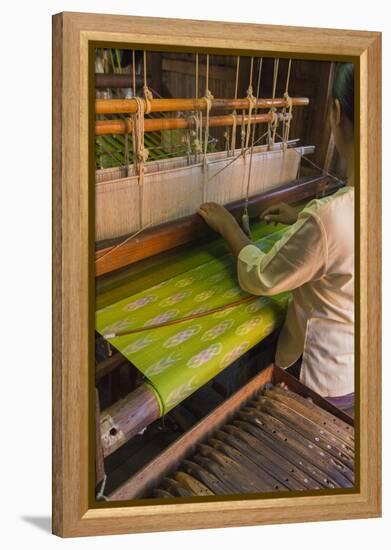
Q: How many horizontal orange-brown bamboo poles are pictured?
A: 2